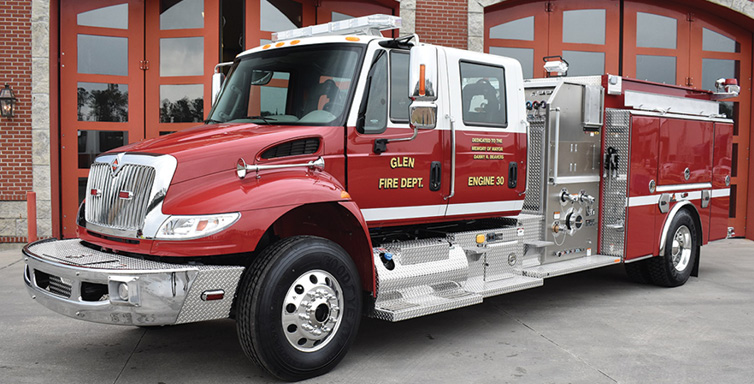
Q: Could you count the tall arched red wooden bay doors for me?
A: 2